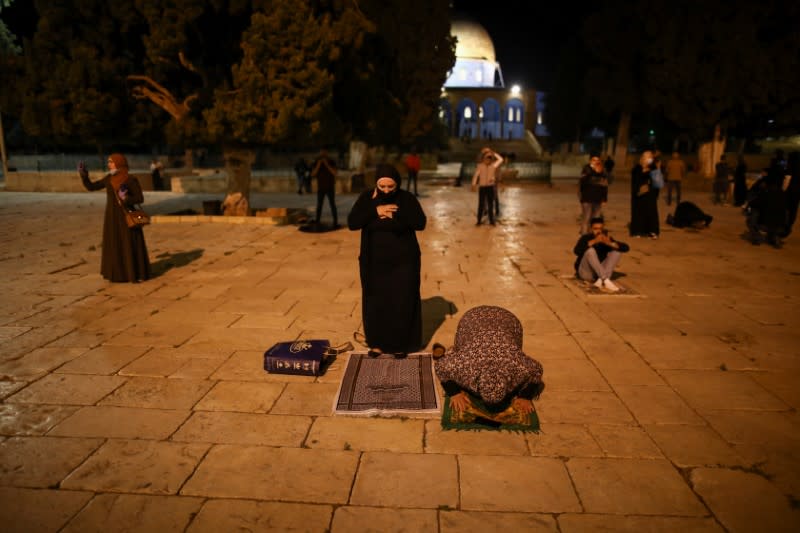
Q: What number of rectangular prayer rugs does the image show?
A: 3